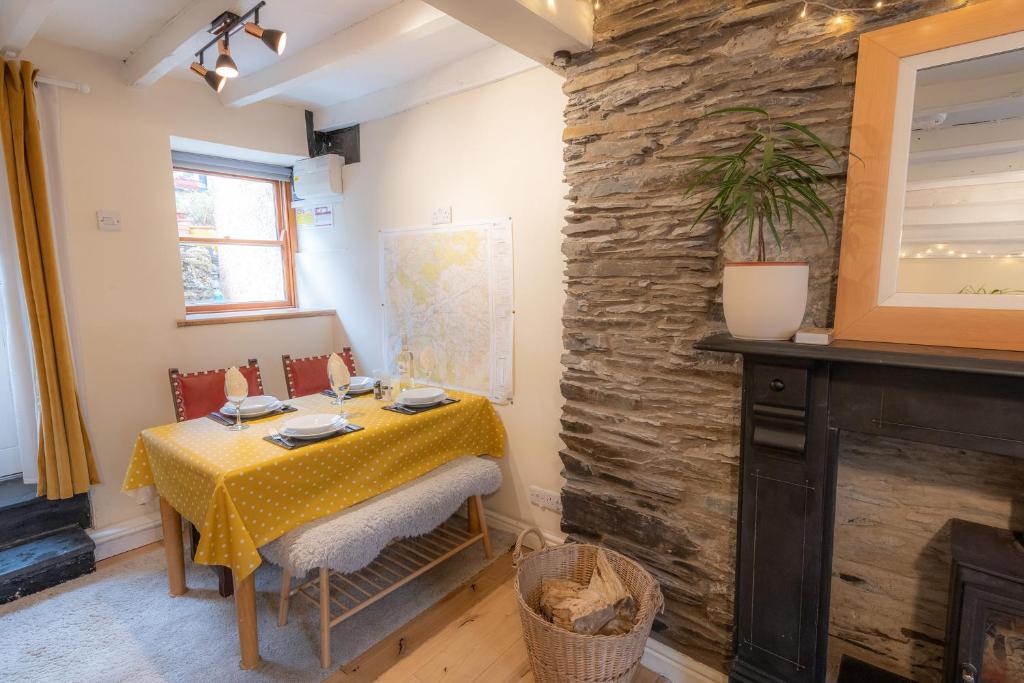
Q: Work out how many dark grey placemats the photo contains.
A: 4